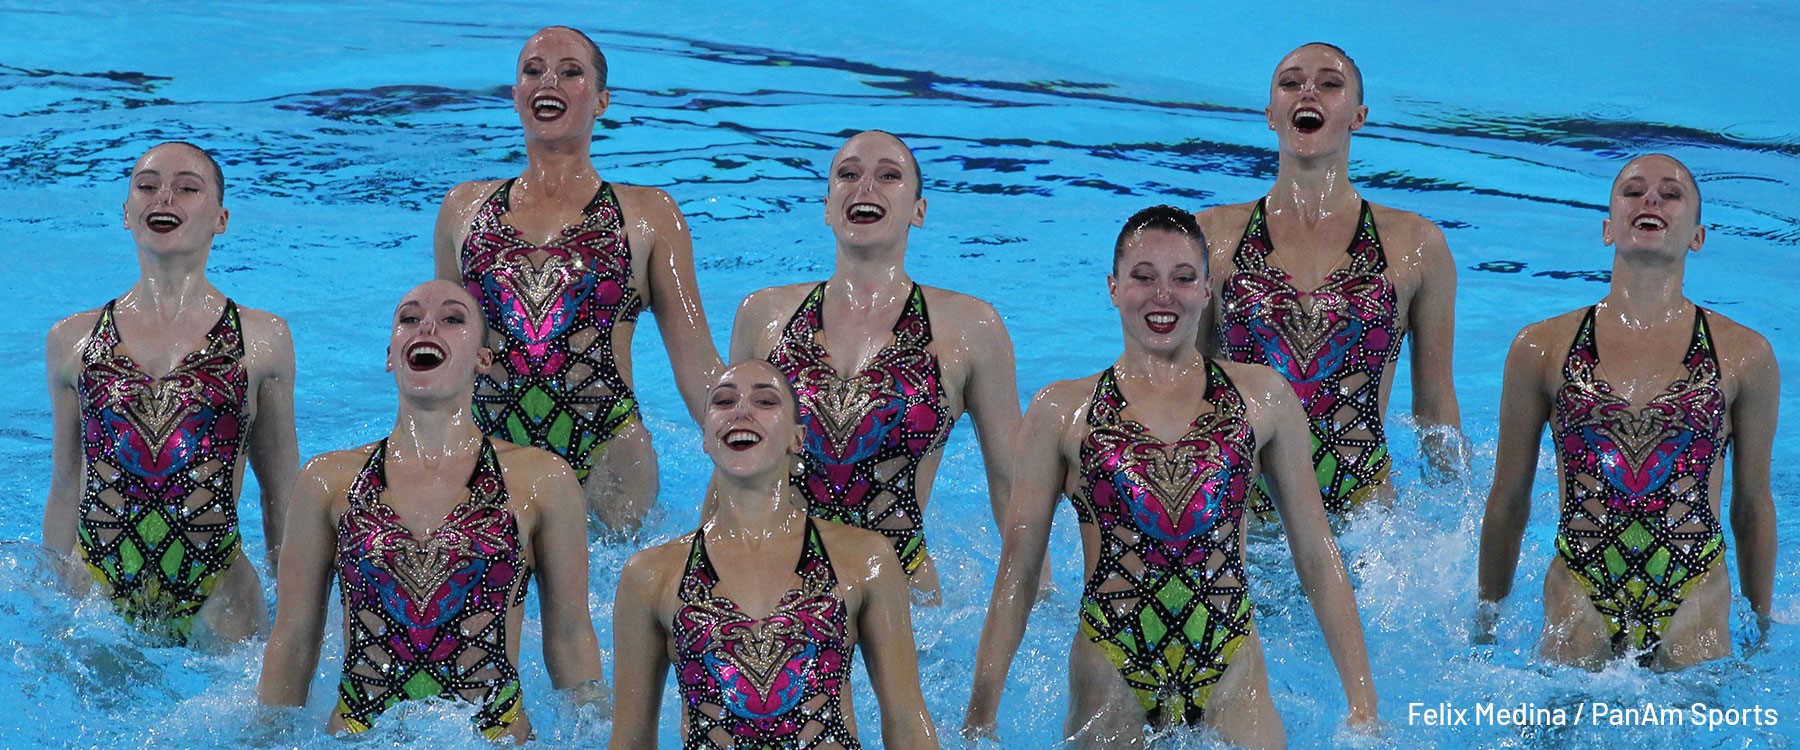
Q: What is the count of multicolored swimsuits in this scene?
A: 8